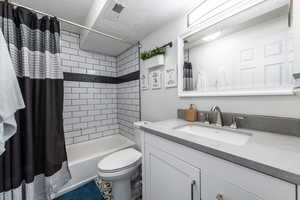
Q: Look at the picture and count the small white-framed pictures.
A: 3